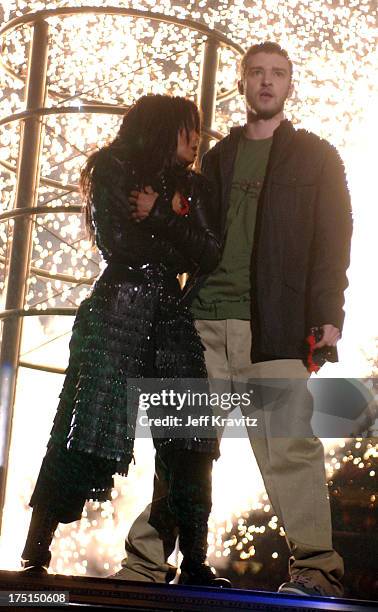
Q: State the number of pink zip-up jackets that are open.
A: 0